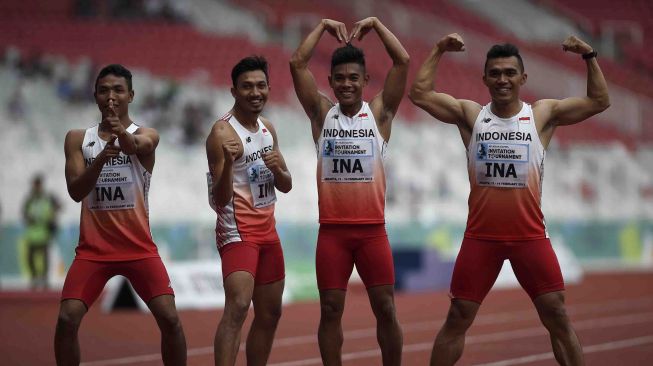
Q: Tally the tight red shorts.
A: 4